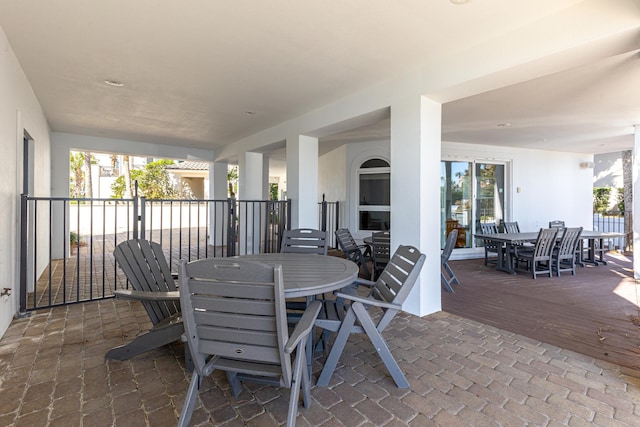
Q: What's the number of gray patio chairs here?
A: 12